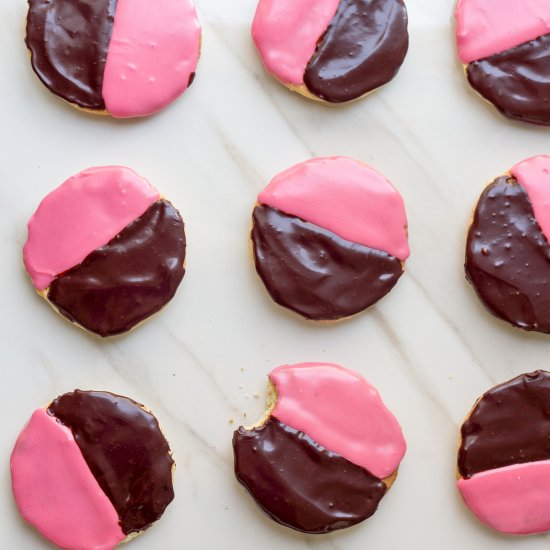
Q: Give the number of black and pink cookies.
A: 9